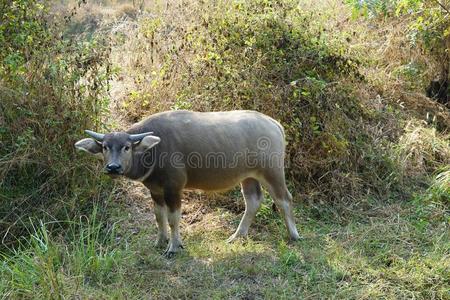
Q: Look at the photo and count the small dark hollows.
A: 1